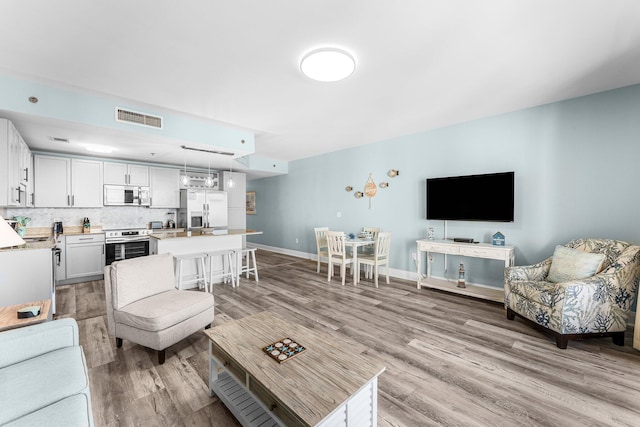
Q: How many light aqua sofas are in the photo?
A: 1